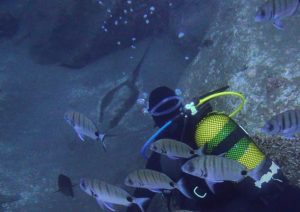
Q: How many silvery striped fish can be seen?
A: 7